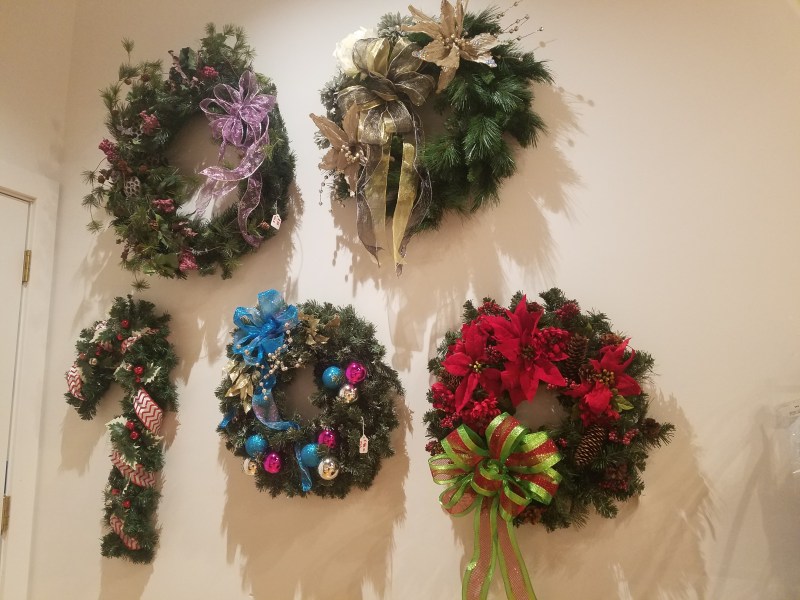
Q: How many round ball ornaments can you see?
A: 9